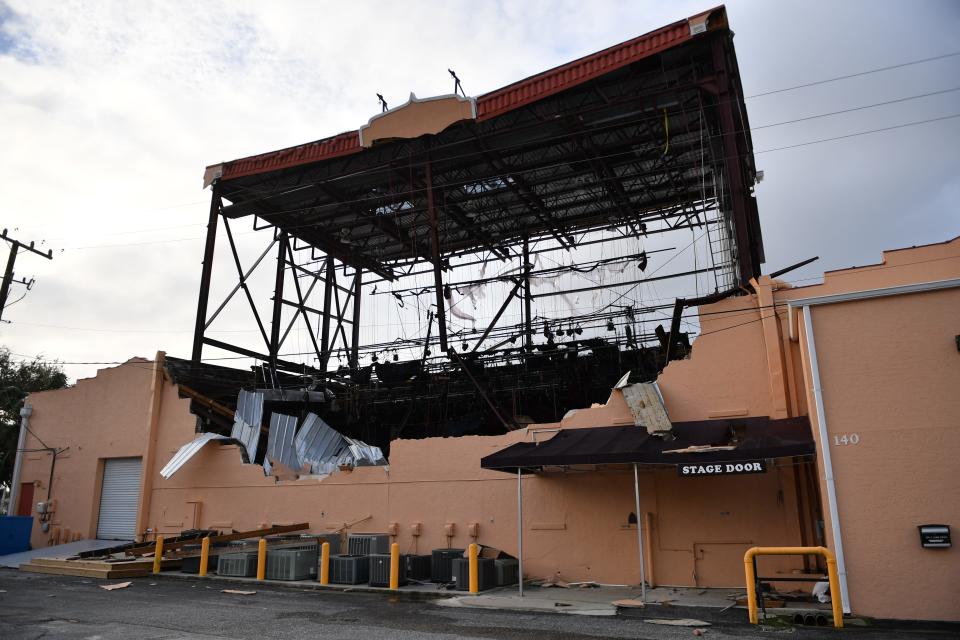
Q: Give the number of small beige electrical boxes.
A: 4